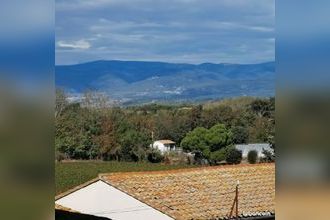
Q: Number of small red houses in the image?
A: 0